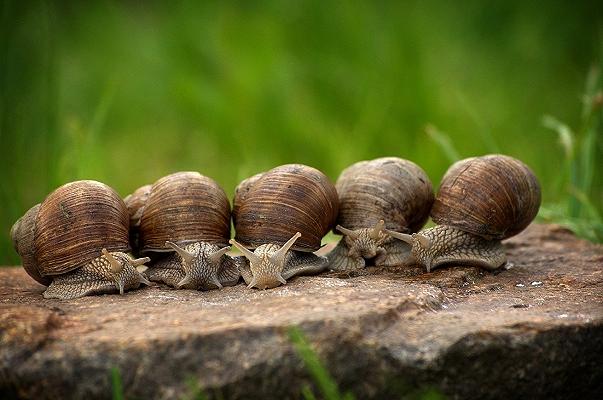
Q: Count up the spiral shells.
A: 5